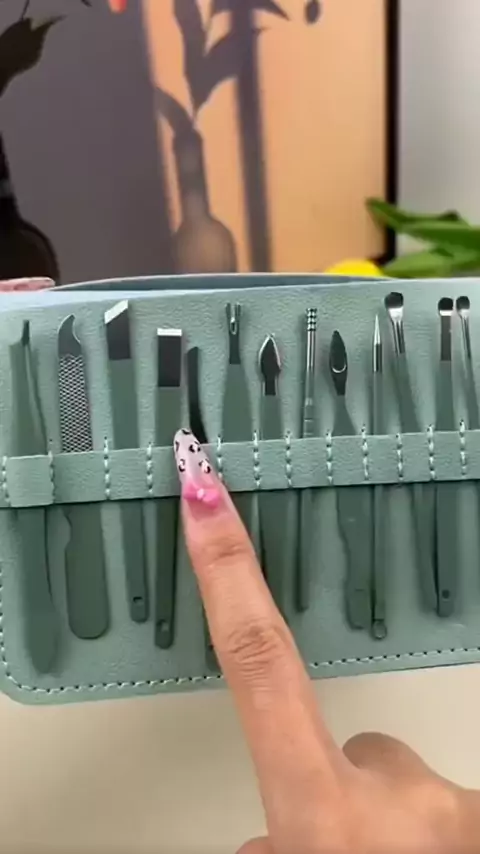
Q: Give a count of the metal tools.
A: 13